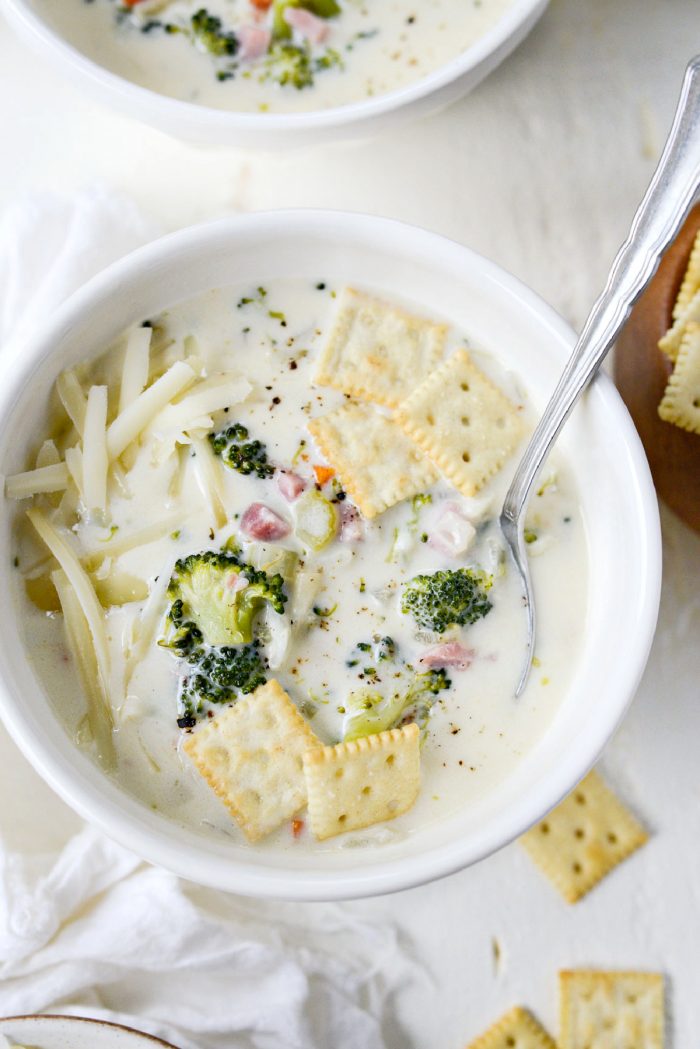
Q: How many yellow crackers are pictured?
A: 11